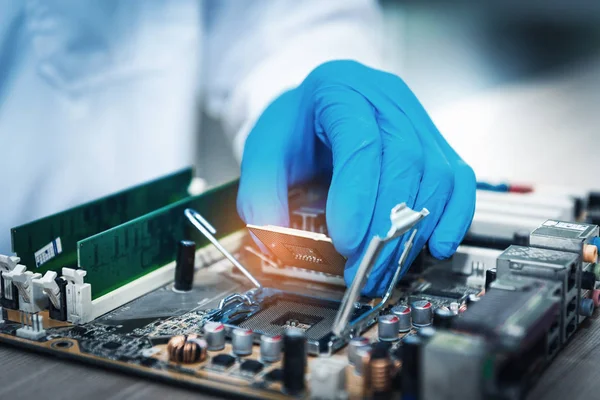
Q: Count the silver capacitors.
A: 8